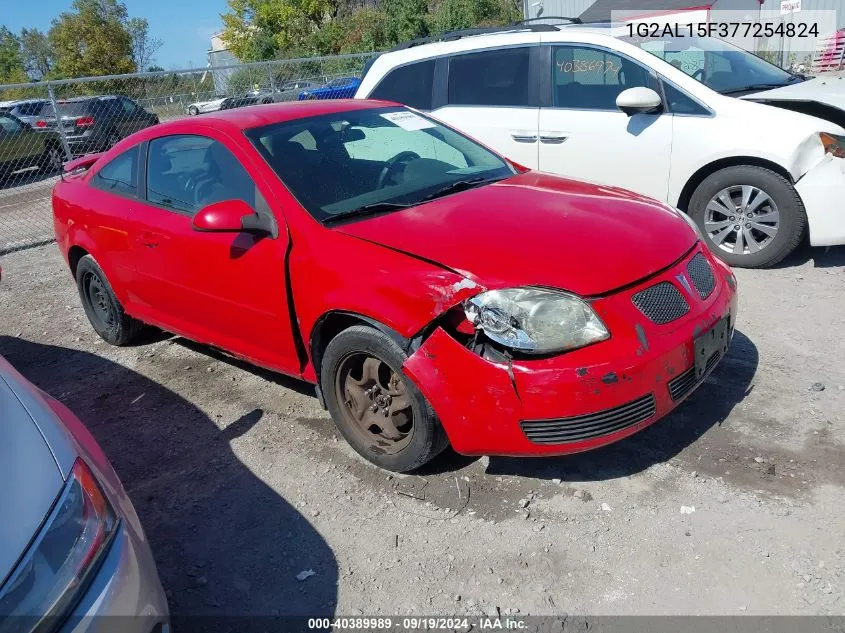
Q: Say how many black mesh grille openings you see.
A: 2